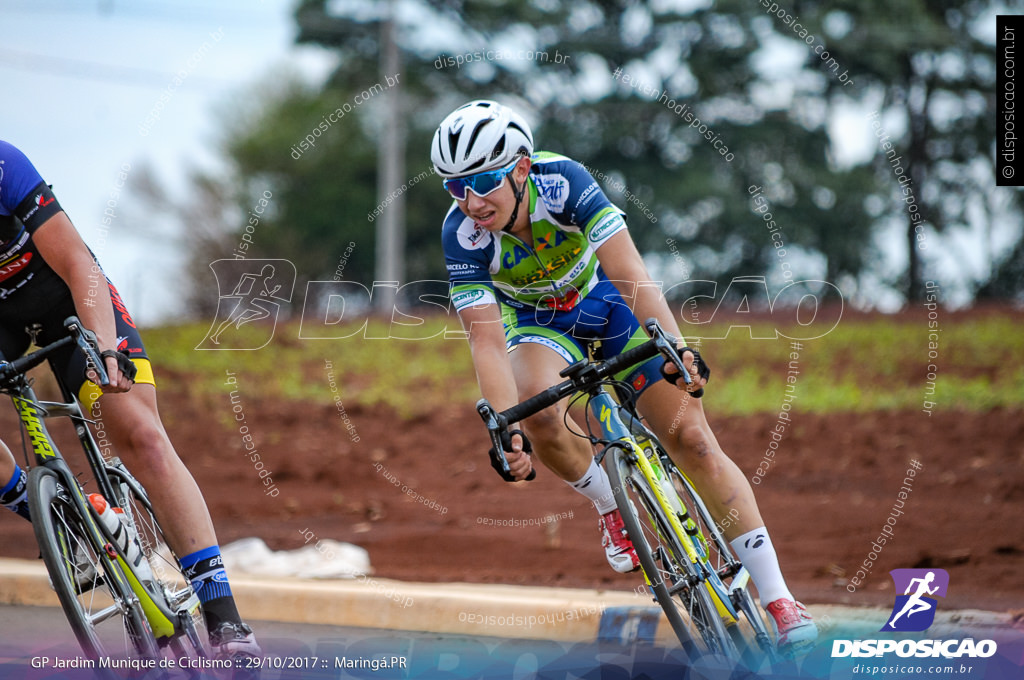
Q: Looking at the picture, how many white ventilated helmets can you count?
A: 1